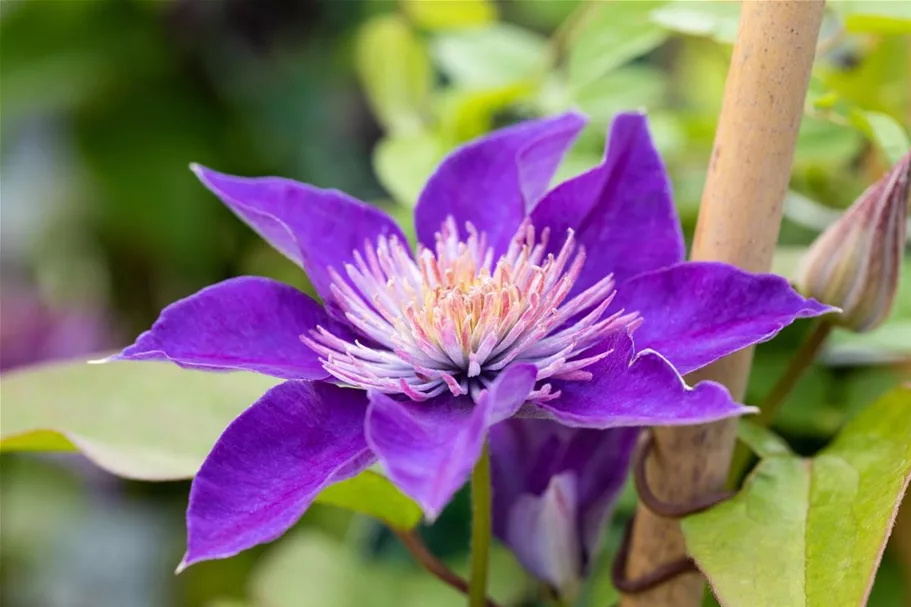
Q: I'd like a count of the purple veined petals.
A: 8